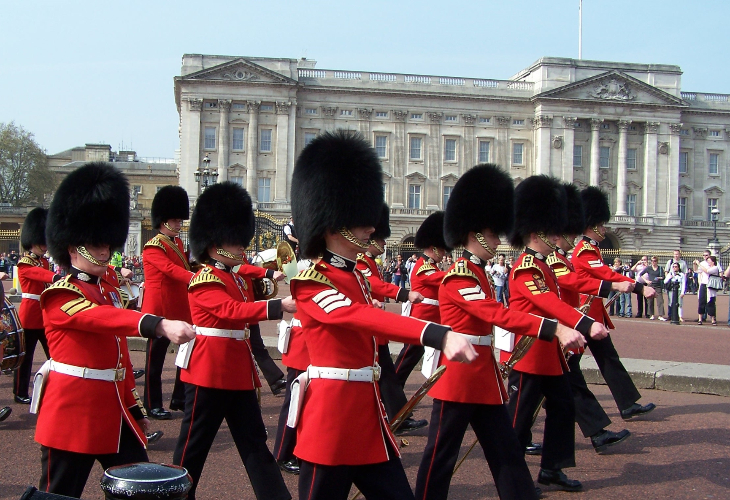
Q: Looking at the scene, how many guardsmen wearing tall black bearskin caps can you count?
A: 11